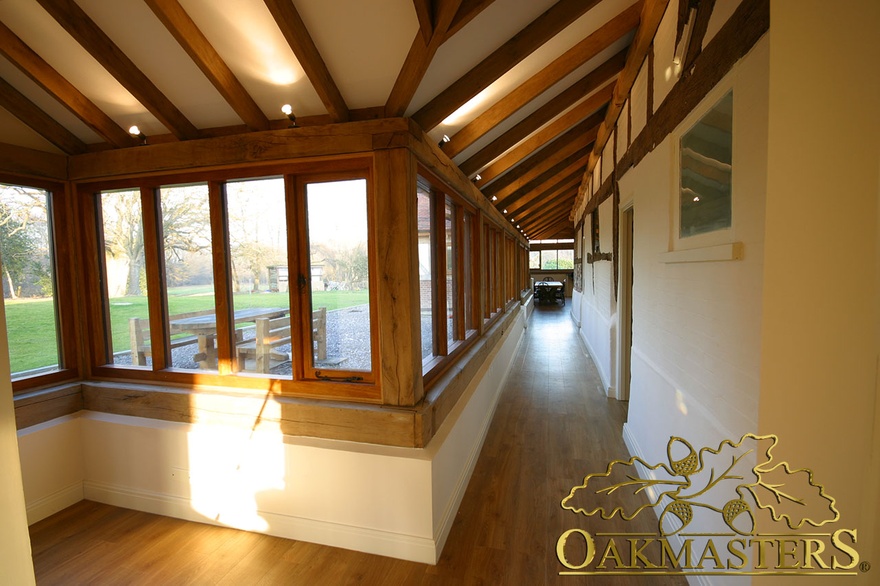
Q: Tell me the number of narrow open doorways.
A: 1